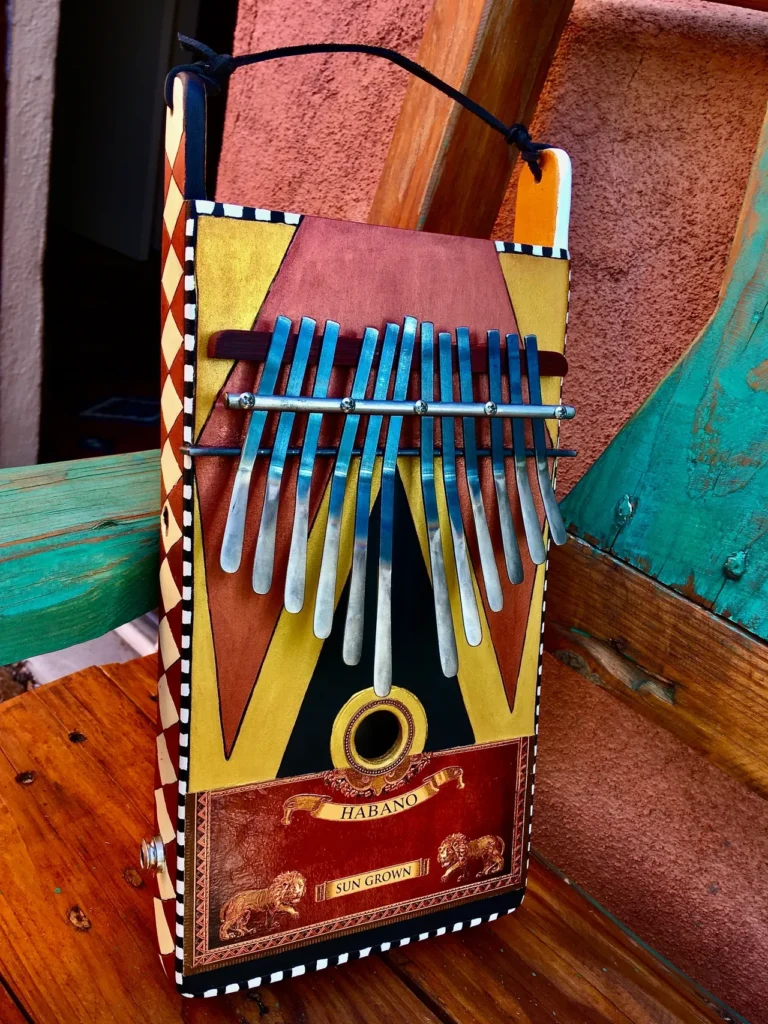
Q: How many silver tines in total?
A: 12